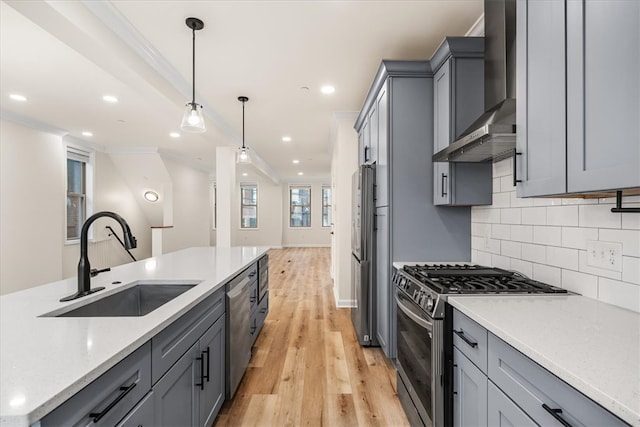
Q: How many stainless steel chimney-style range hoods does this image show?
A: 1